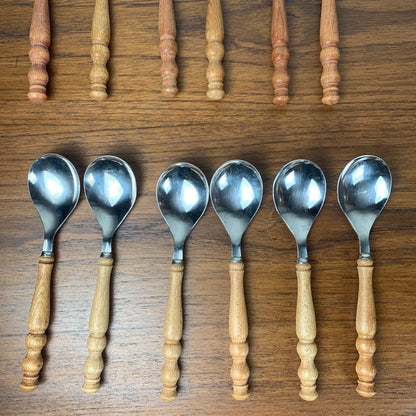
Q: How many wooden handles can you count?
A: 12